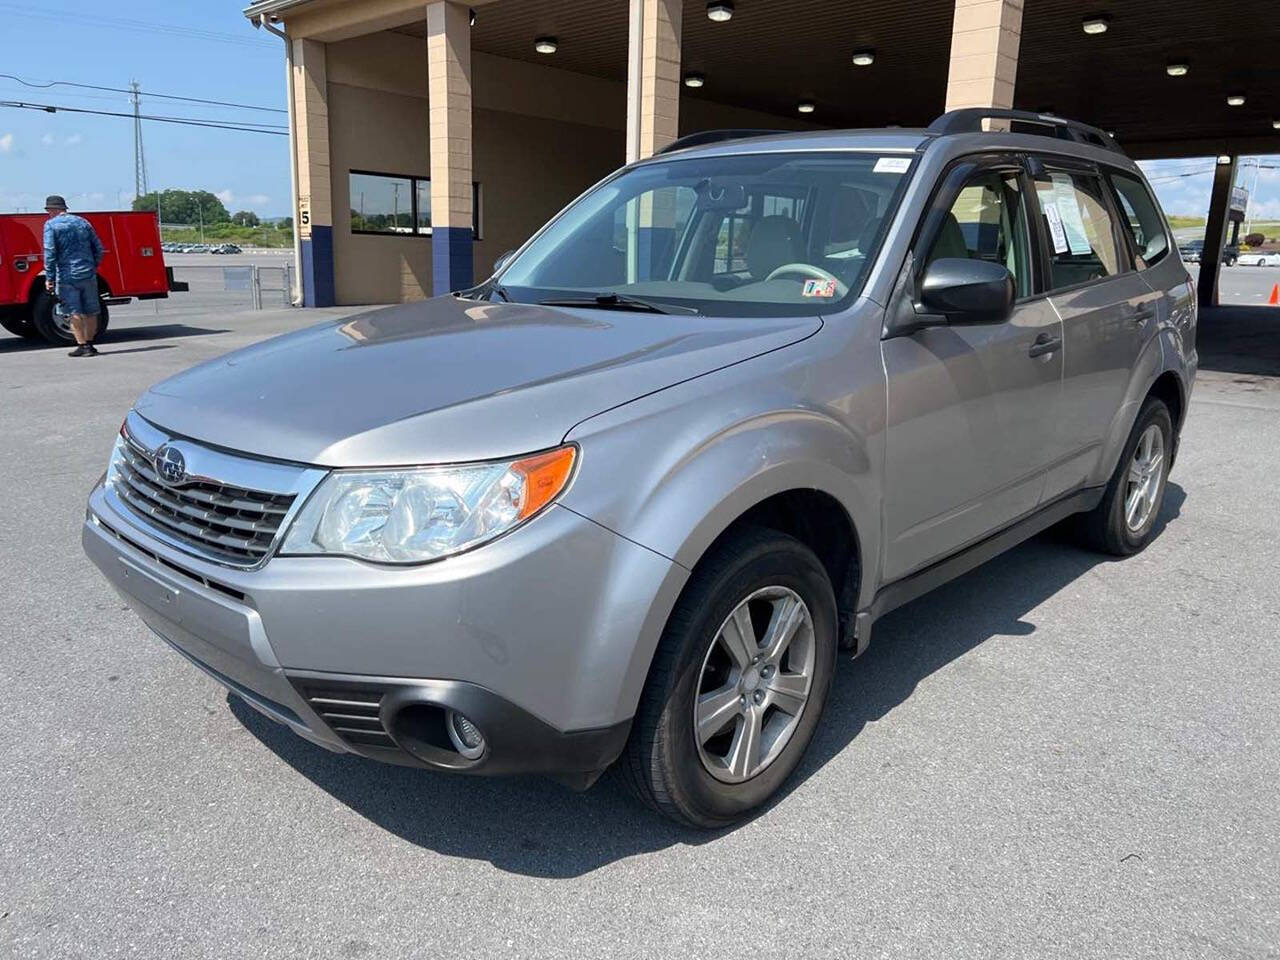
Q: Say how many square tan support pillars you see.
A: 4